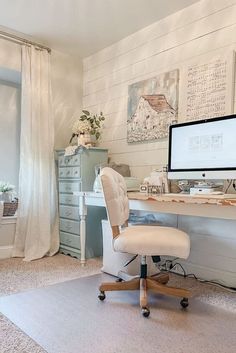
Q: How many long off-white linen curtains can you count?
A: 1